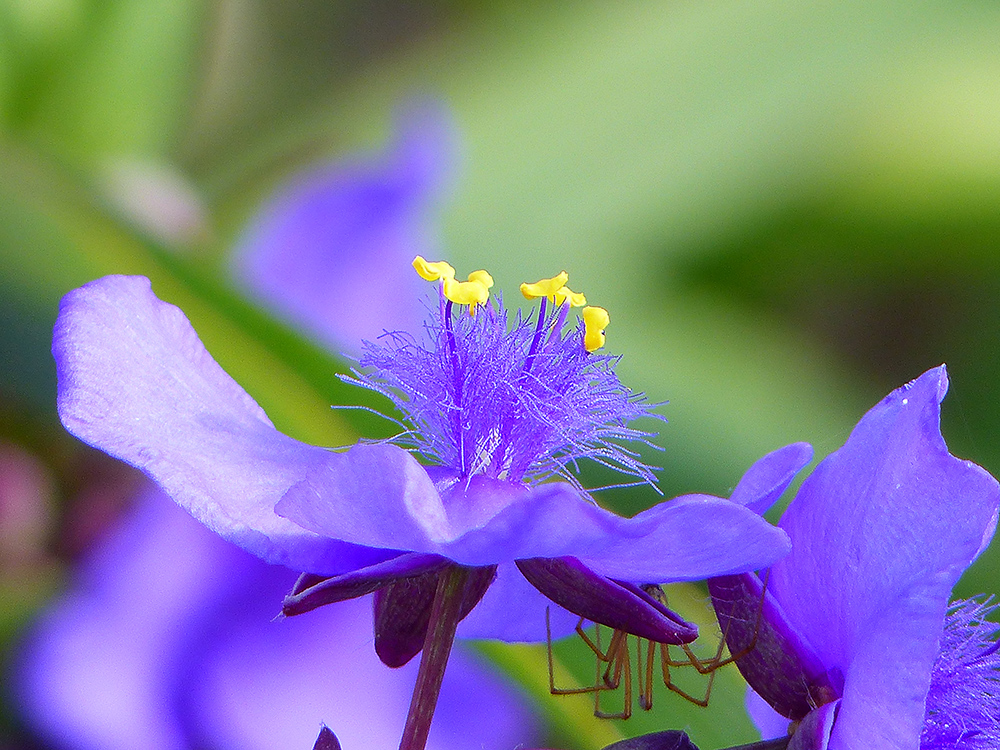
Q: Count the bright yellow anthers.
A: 6